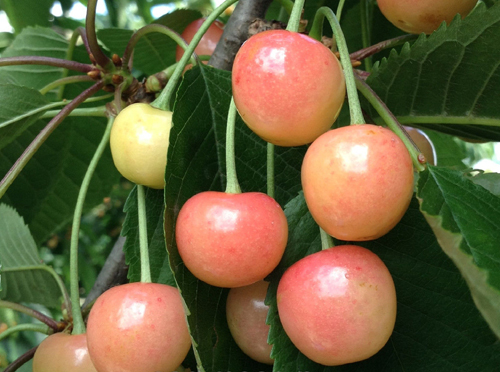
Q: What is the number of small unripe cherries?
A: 1